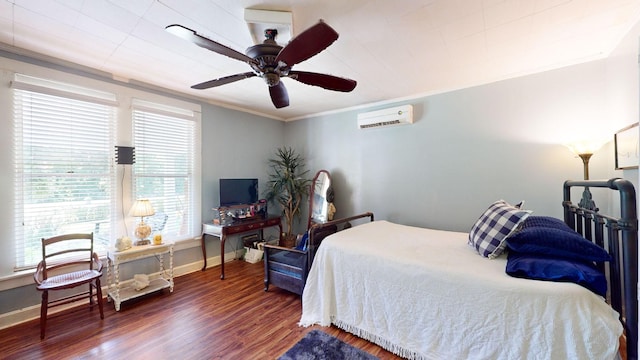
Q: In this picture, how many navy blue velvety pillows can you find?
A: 2